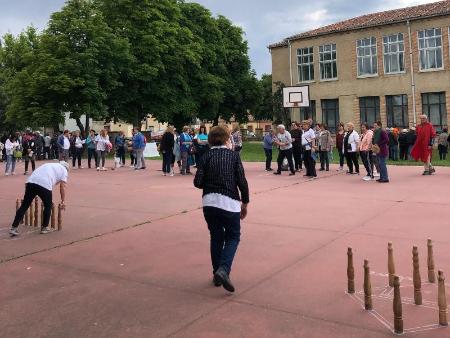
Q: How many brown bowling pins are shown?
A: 15